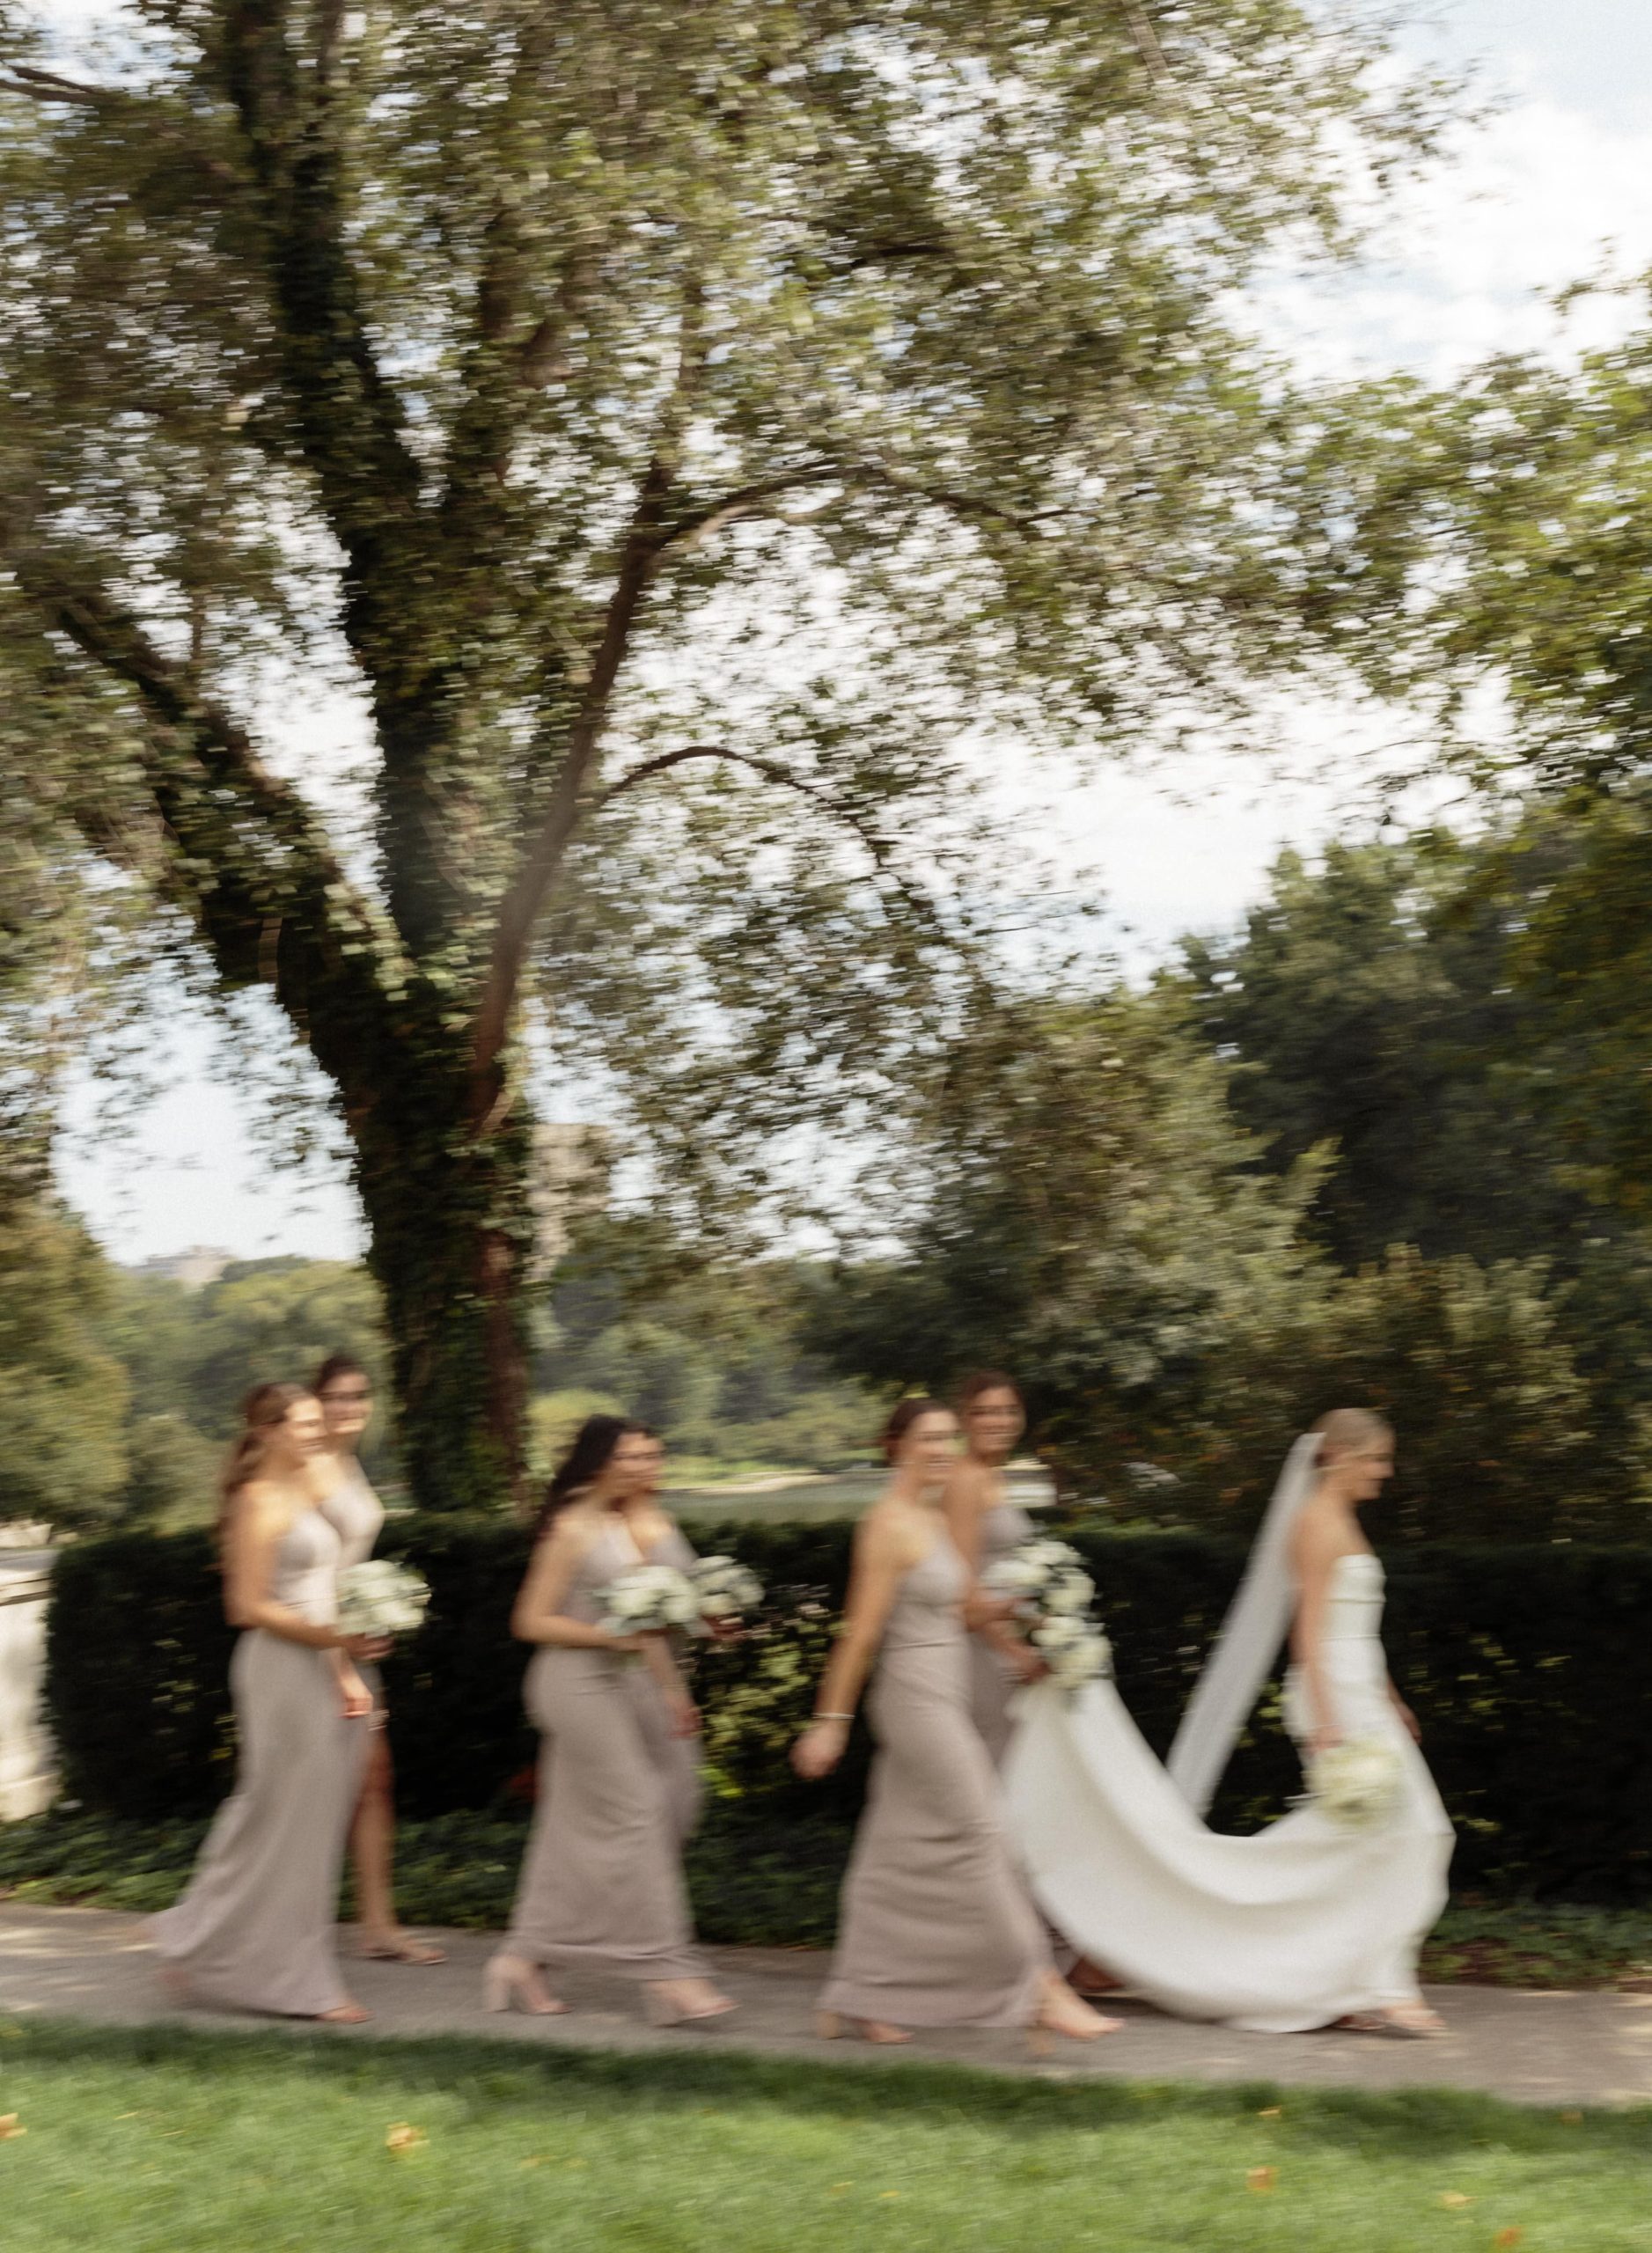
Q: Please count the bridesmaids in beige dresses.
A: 6